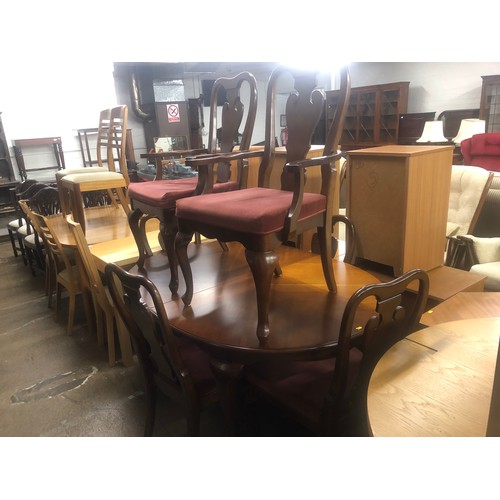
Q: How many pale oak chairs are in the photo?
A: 5